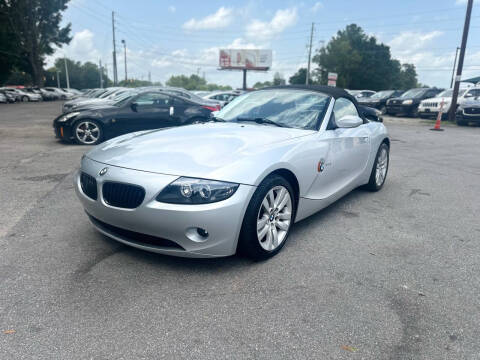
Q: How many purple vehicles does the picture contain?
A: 0